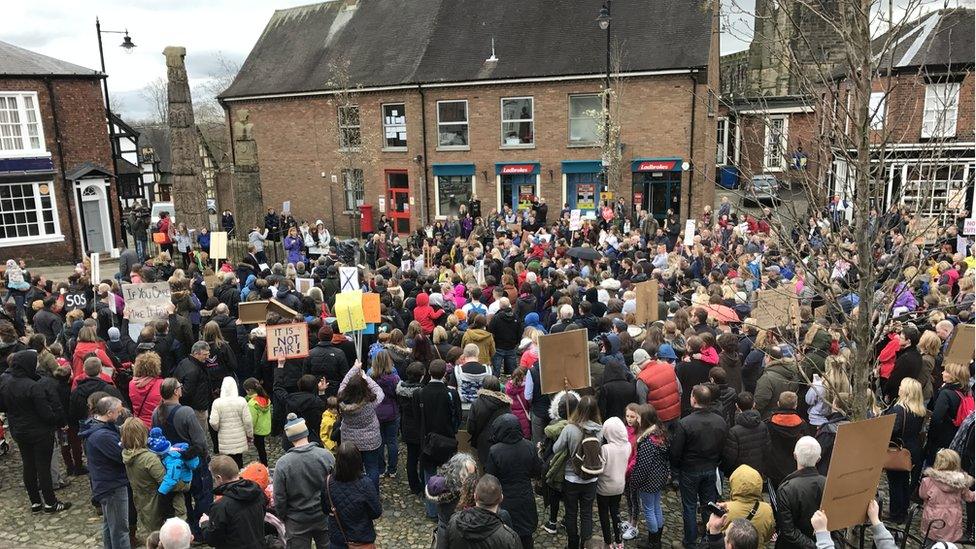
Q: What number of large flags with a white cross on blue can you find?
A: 0